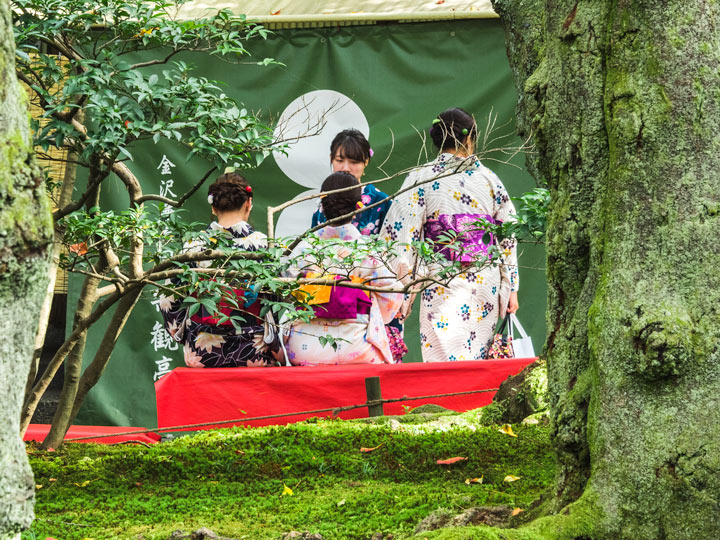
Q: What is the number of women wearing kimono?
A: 4